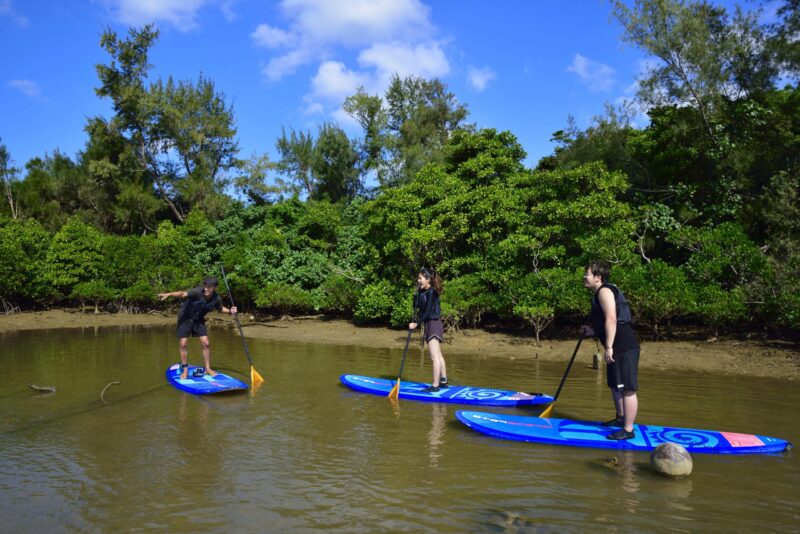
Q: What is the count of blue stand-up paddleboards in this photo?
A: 3